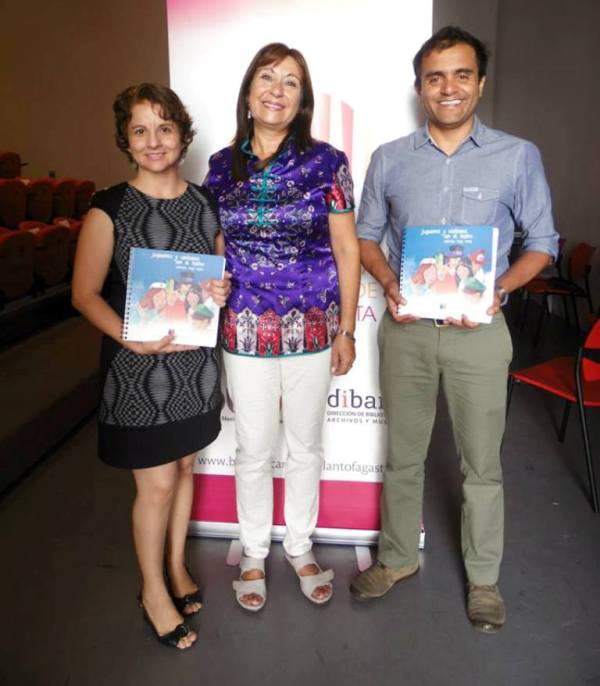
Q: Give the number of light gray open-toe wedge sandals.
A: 2